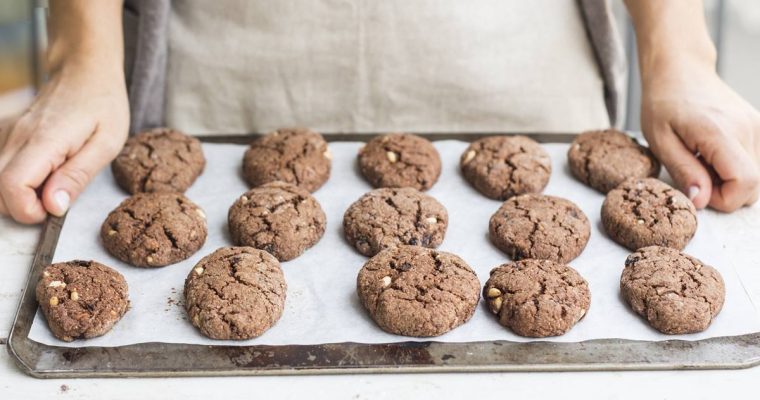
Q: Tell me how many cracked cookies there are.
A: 15